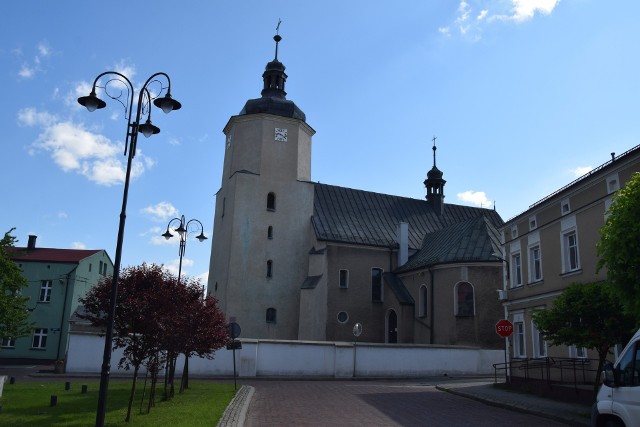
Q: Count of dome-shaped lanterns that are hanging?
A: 6